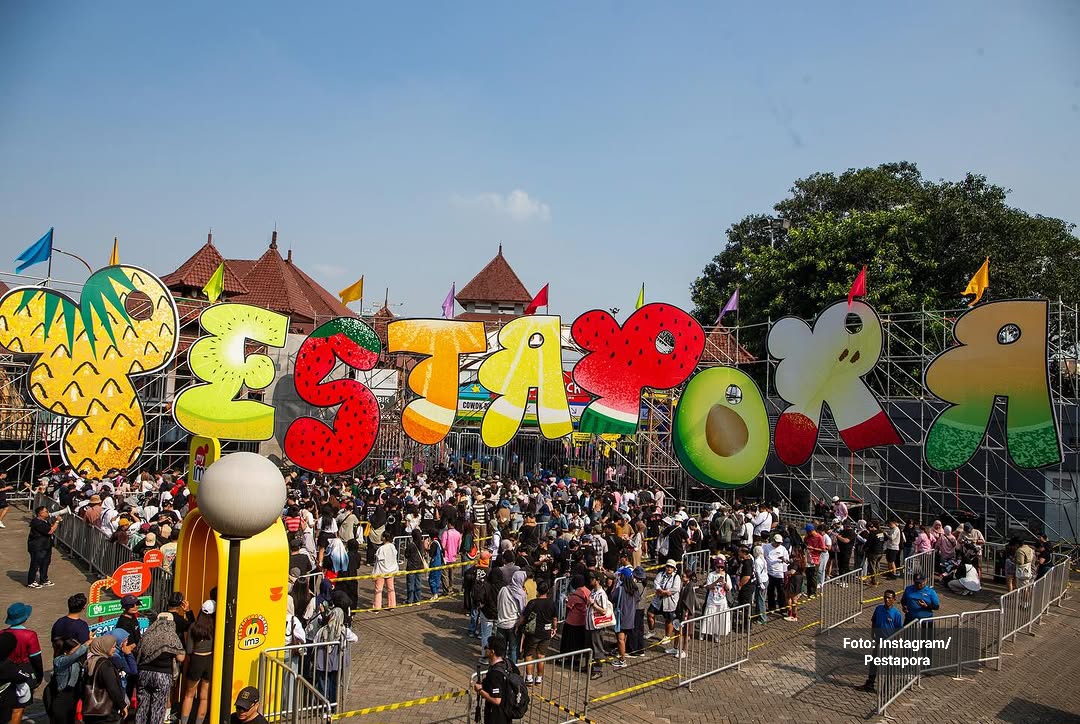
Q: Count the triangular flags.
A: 10